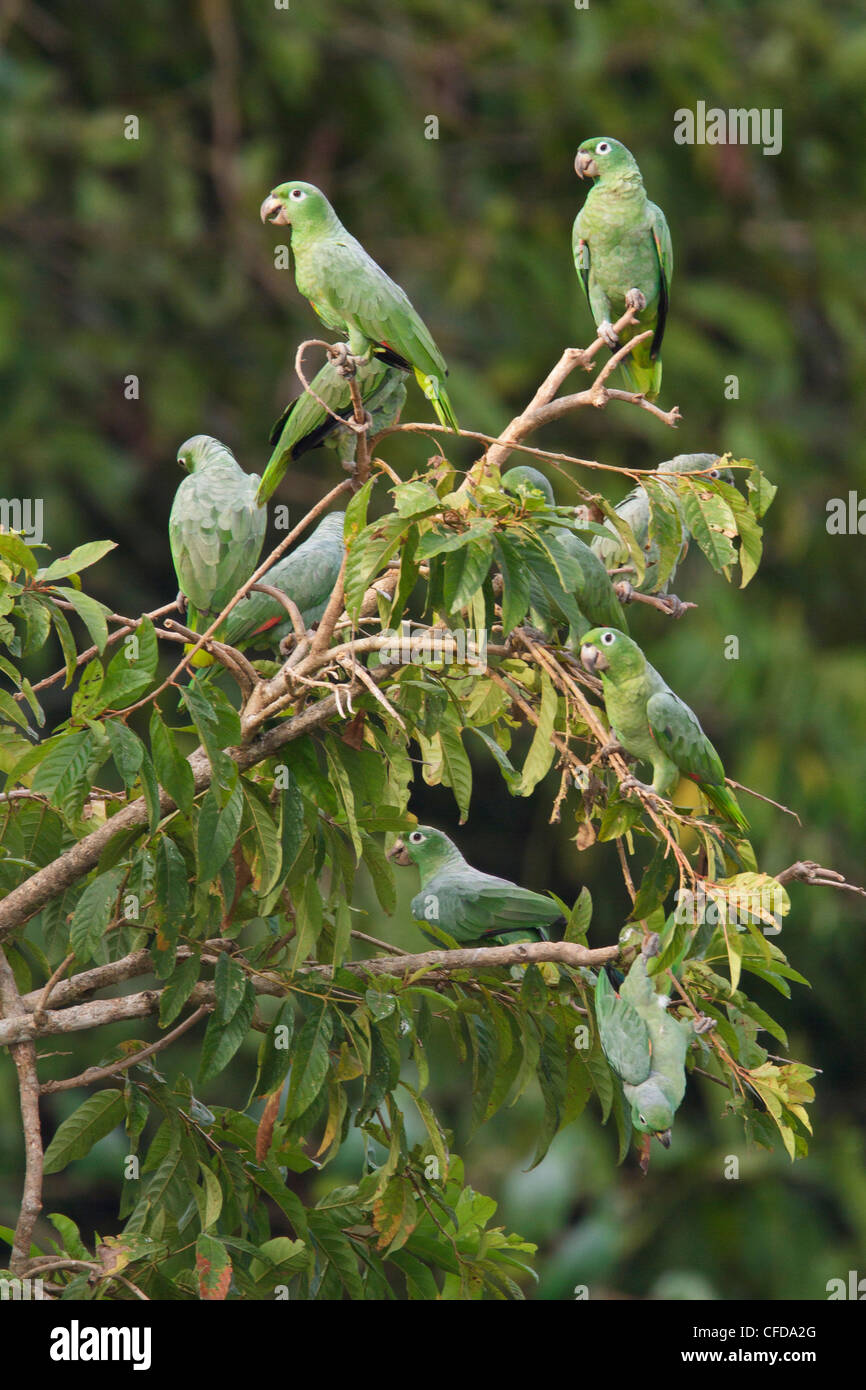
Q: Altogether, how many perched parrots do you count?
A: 10